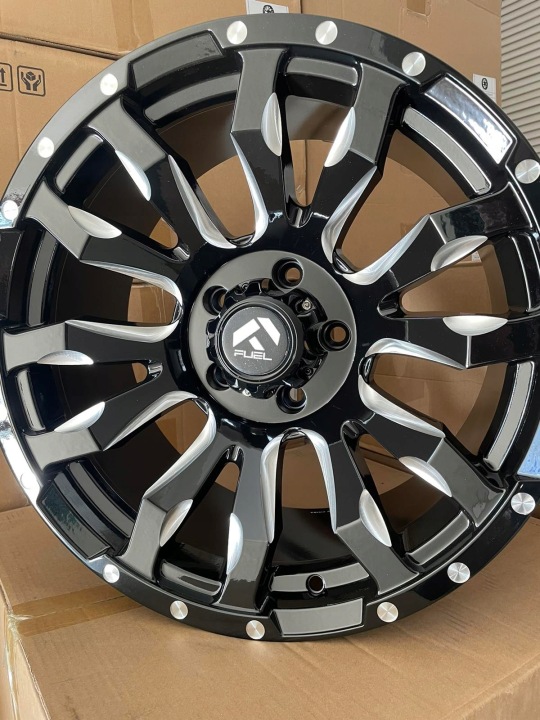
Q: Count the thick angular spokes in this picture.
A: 12